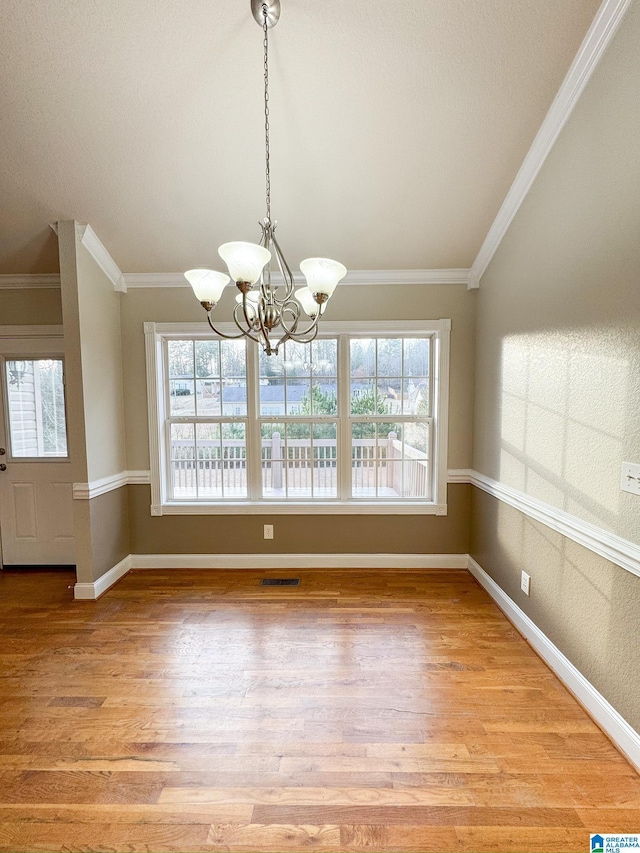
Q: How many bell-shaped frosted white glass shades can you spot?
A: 5